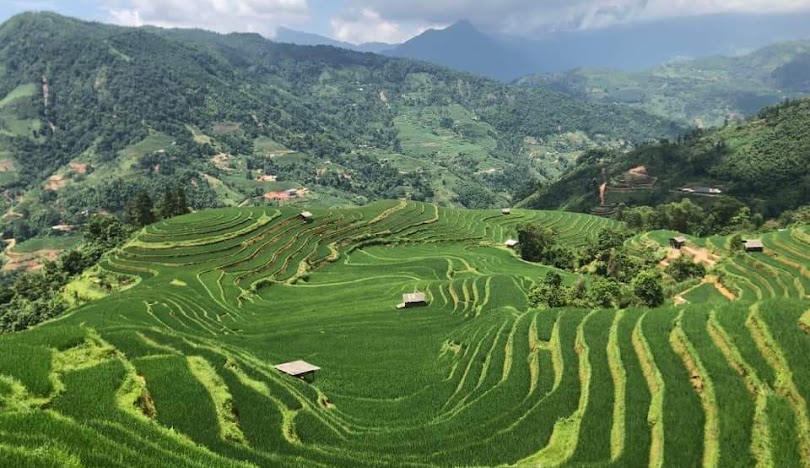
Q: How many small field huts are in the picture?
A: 7